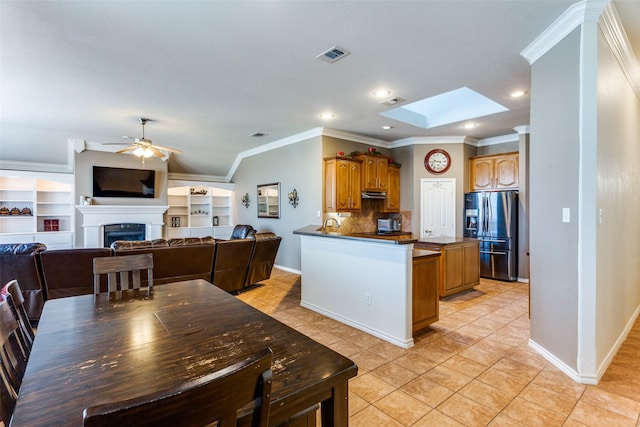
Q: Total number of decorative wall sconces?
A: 2